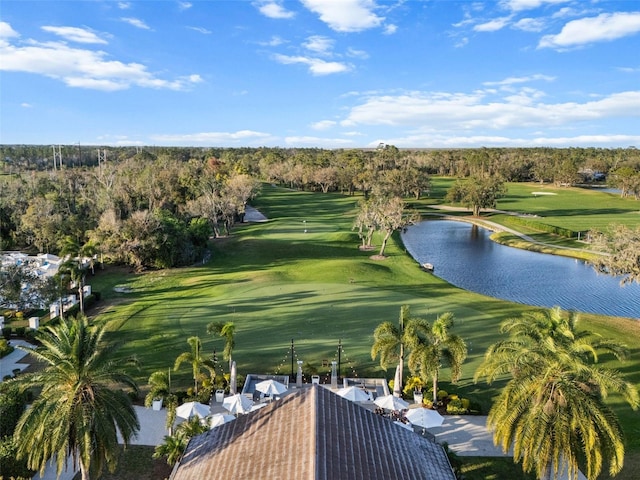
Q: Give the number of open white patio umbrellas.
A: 7